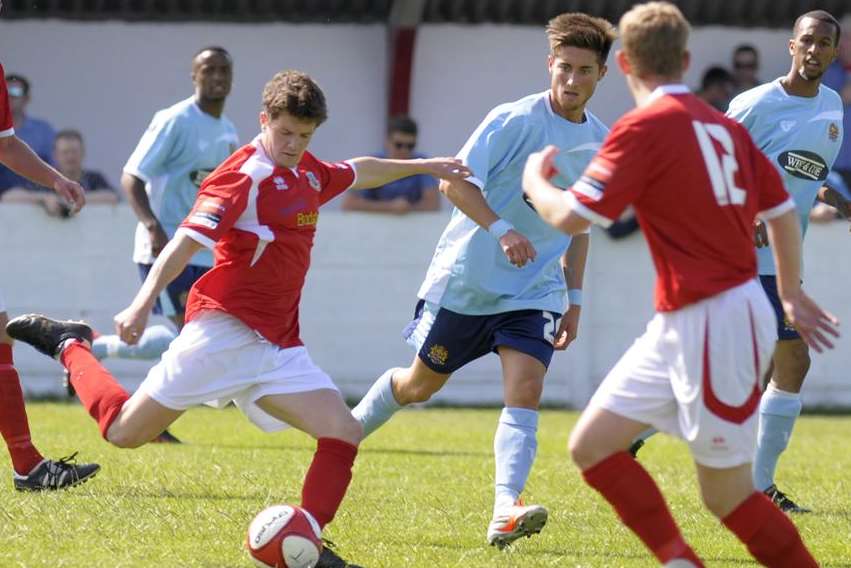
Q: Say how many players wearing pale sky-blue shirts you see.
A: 3